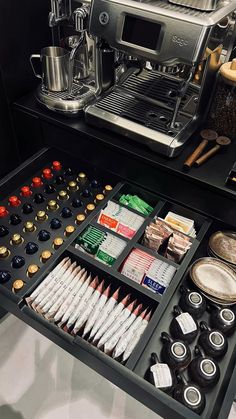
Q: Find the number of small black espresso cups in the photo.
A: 8